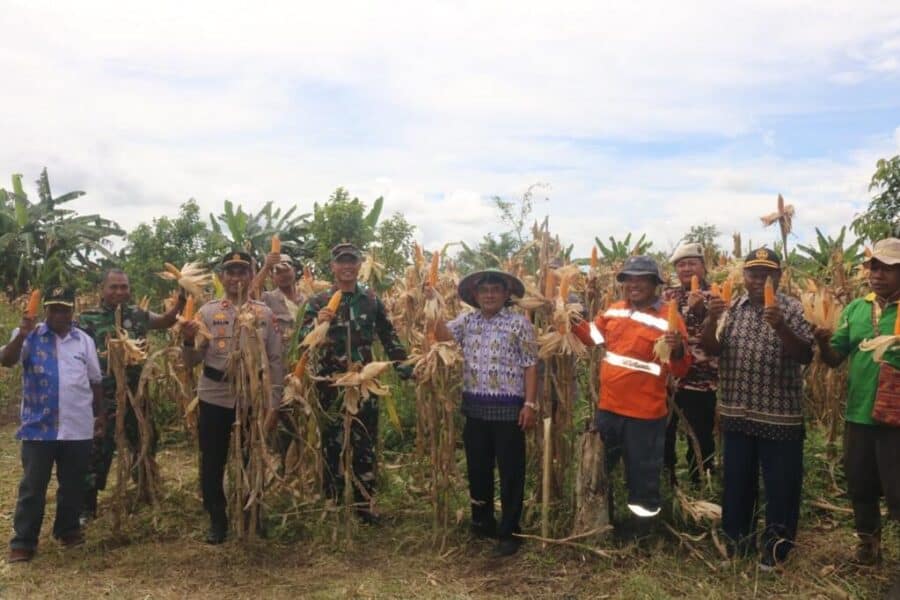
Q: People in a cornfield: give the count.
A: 10